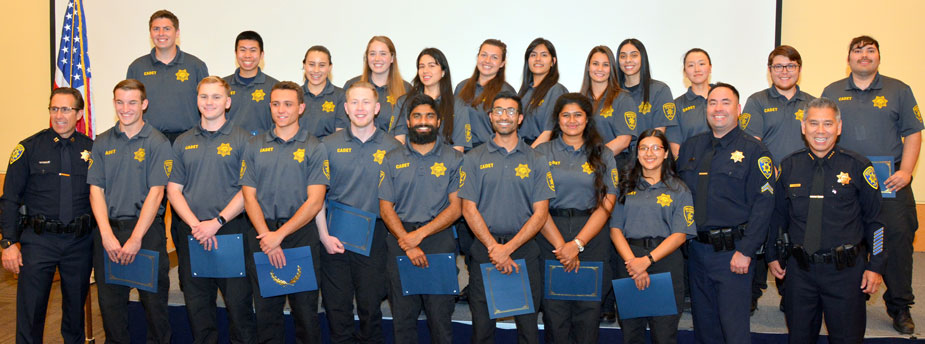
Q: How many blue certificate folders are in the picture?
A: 9